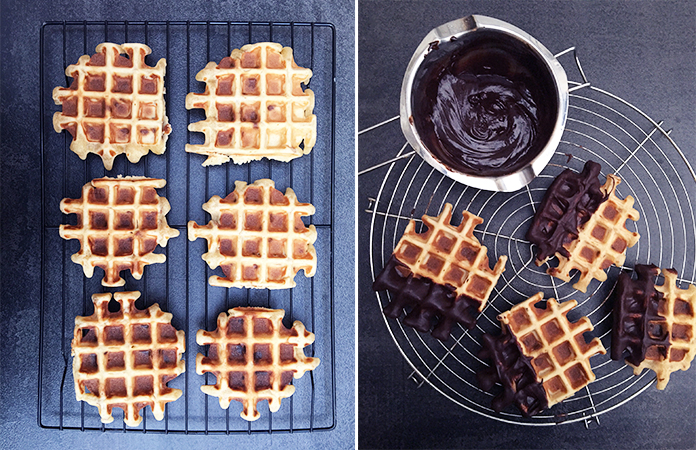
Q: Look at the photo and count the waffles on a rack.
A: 10